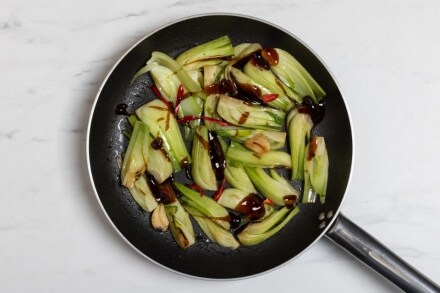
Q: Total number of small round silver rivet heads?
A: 3